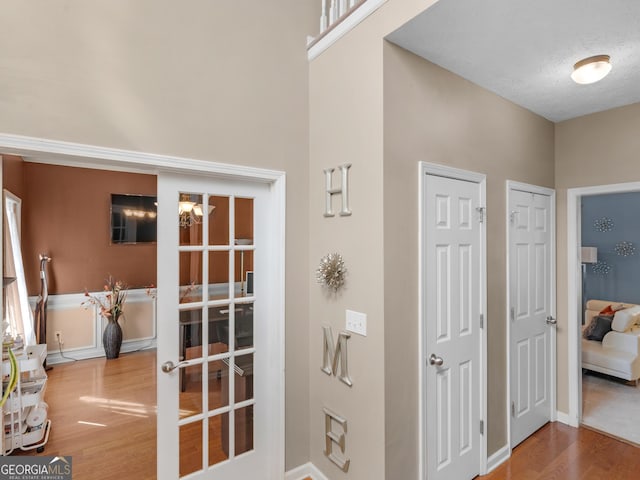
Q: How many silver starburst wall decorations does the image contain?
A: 4